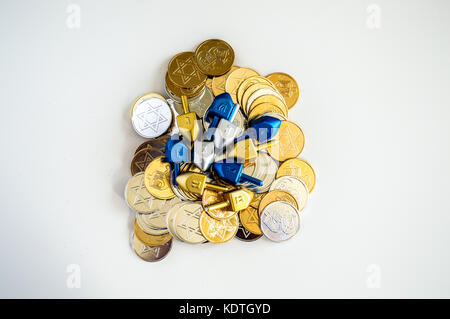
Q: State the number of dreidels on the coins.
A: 10